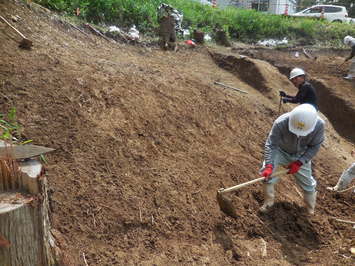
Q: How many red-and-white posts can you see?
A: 3